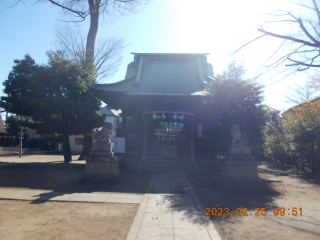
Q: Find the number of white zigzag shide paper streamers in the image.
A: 4